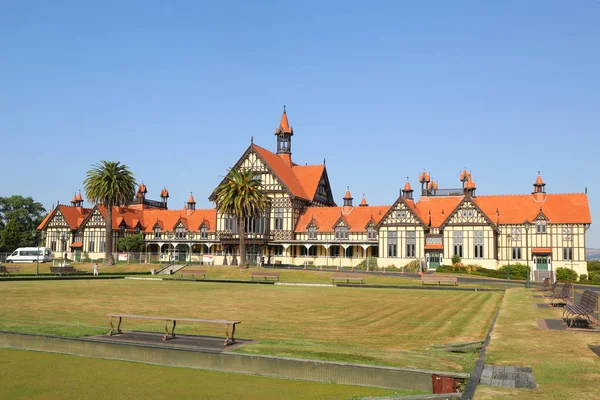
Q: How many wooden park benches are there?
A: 11